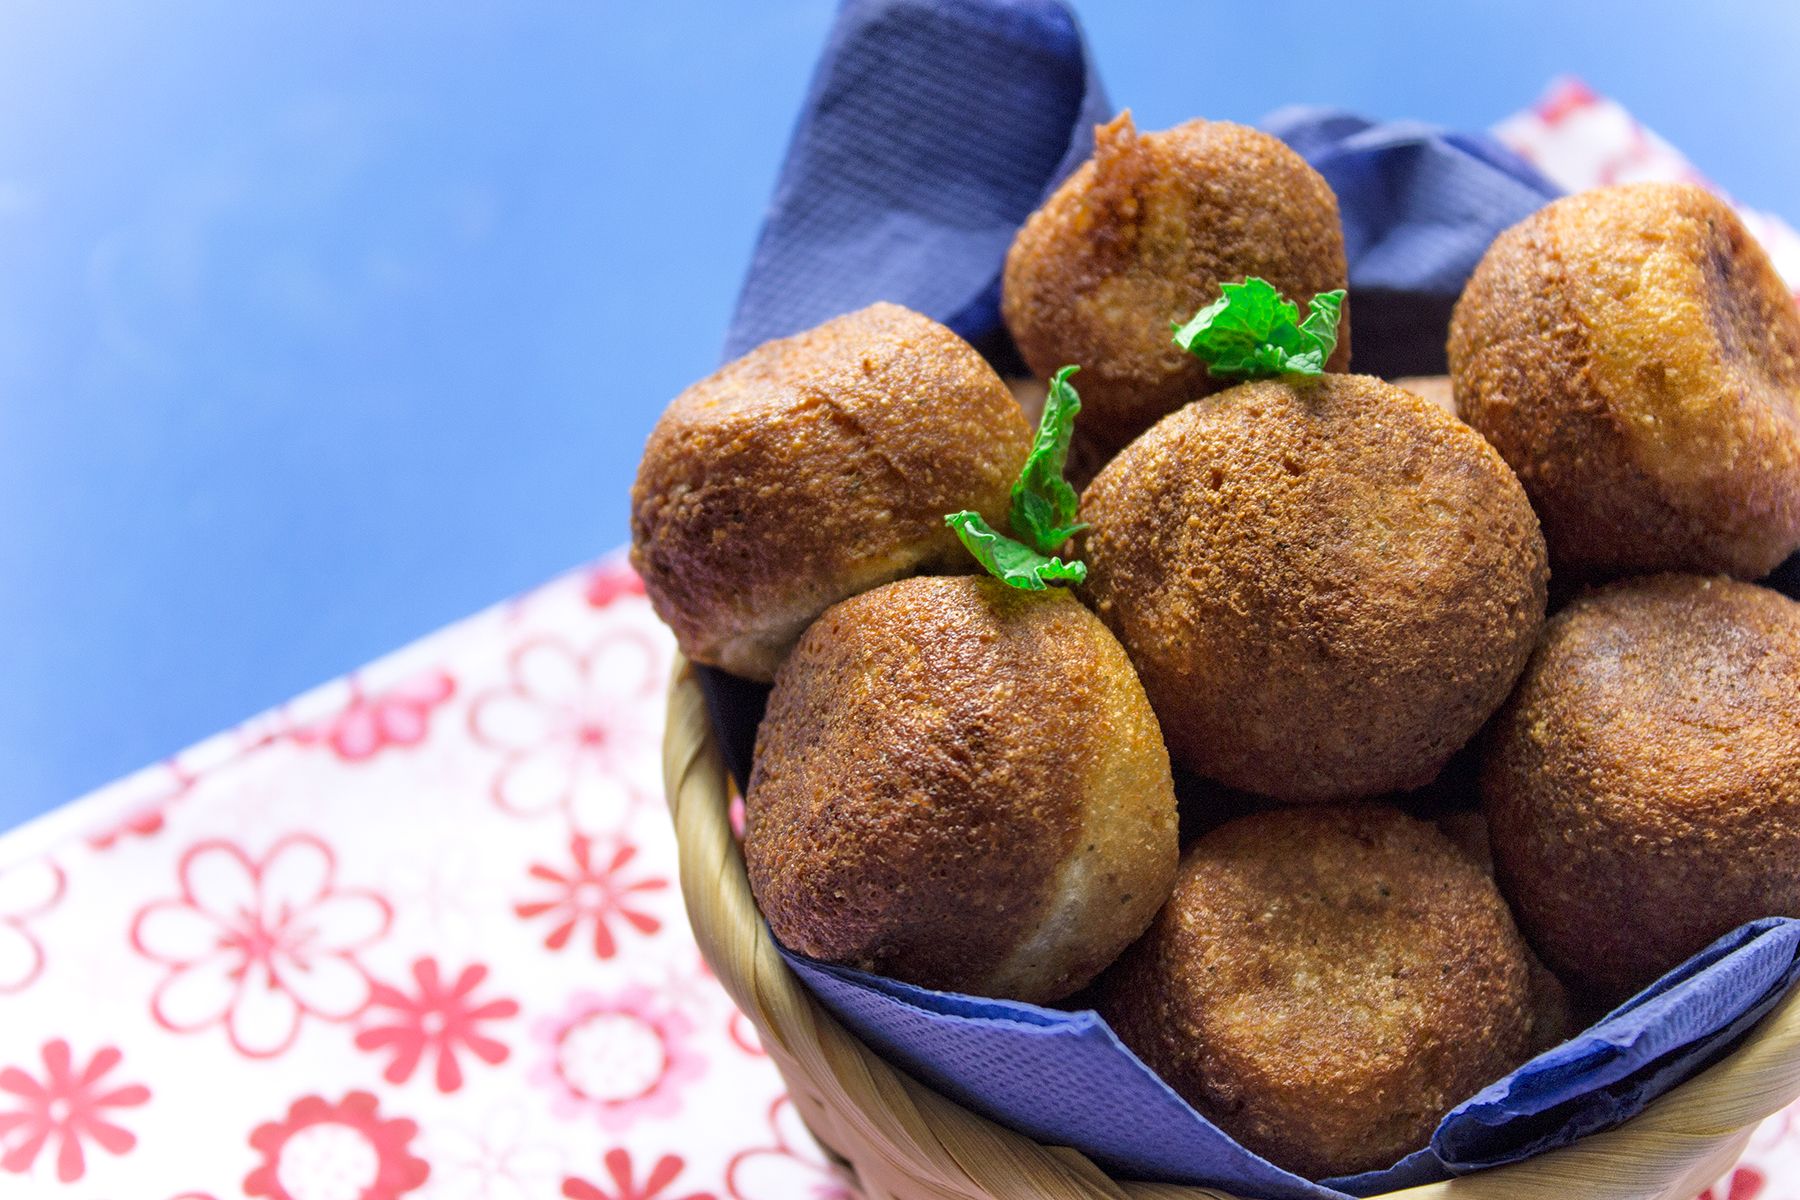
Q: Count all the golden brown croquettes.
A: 7